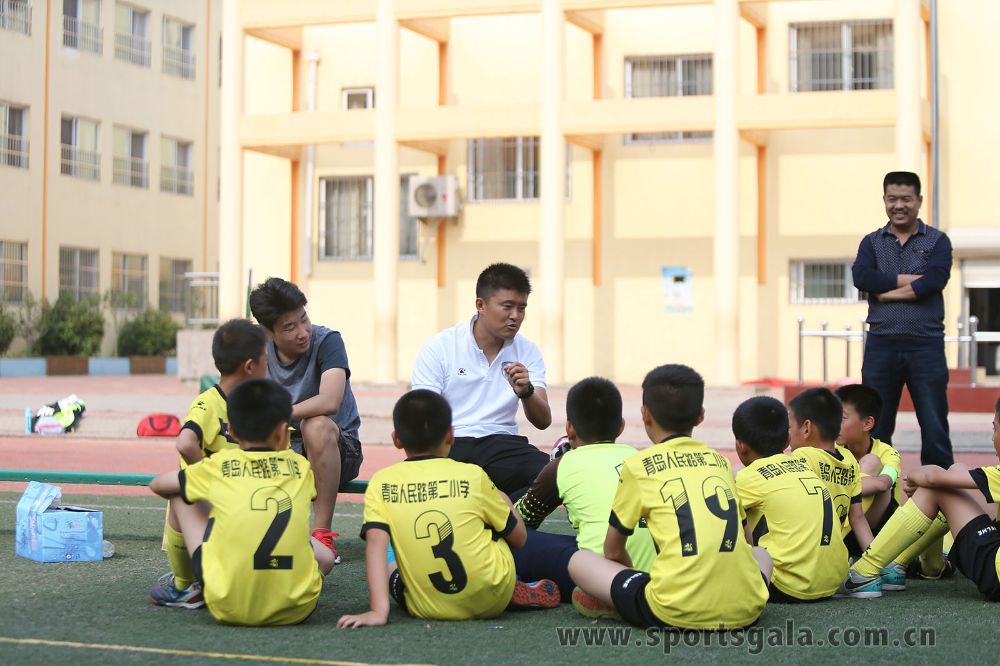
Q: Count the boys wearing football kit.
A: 9